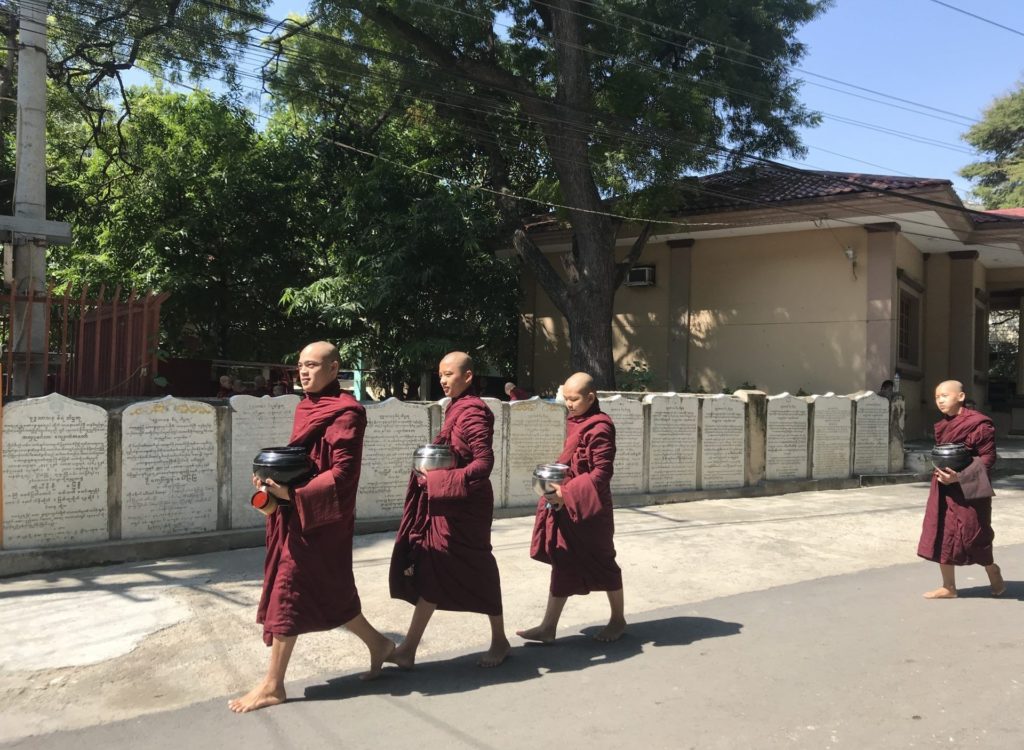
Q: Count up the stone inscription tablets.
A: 12